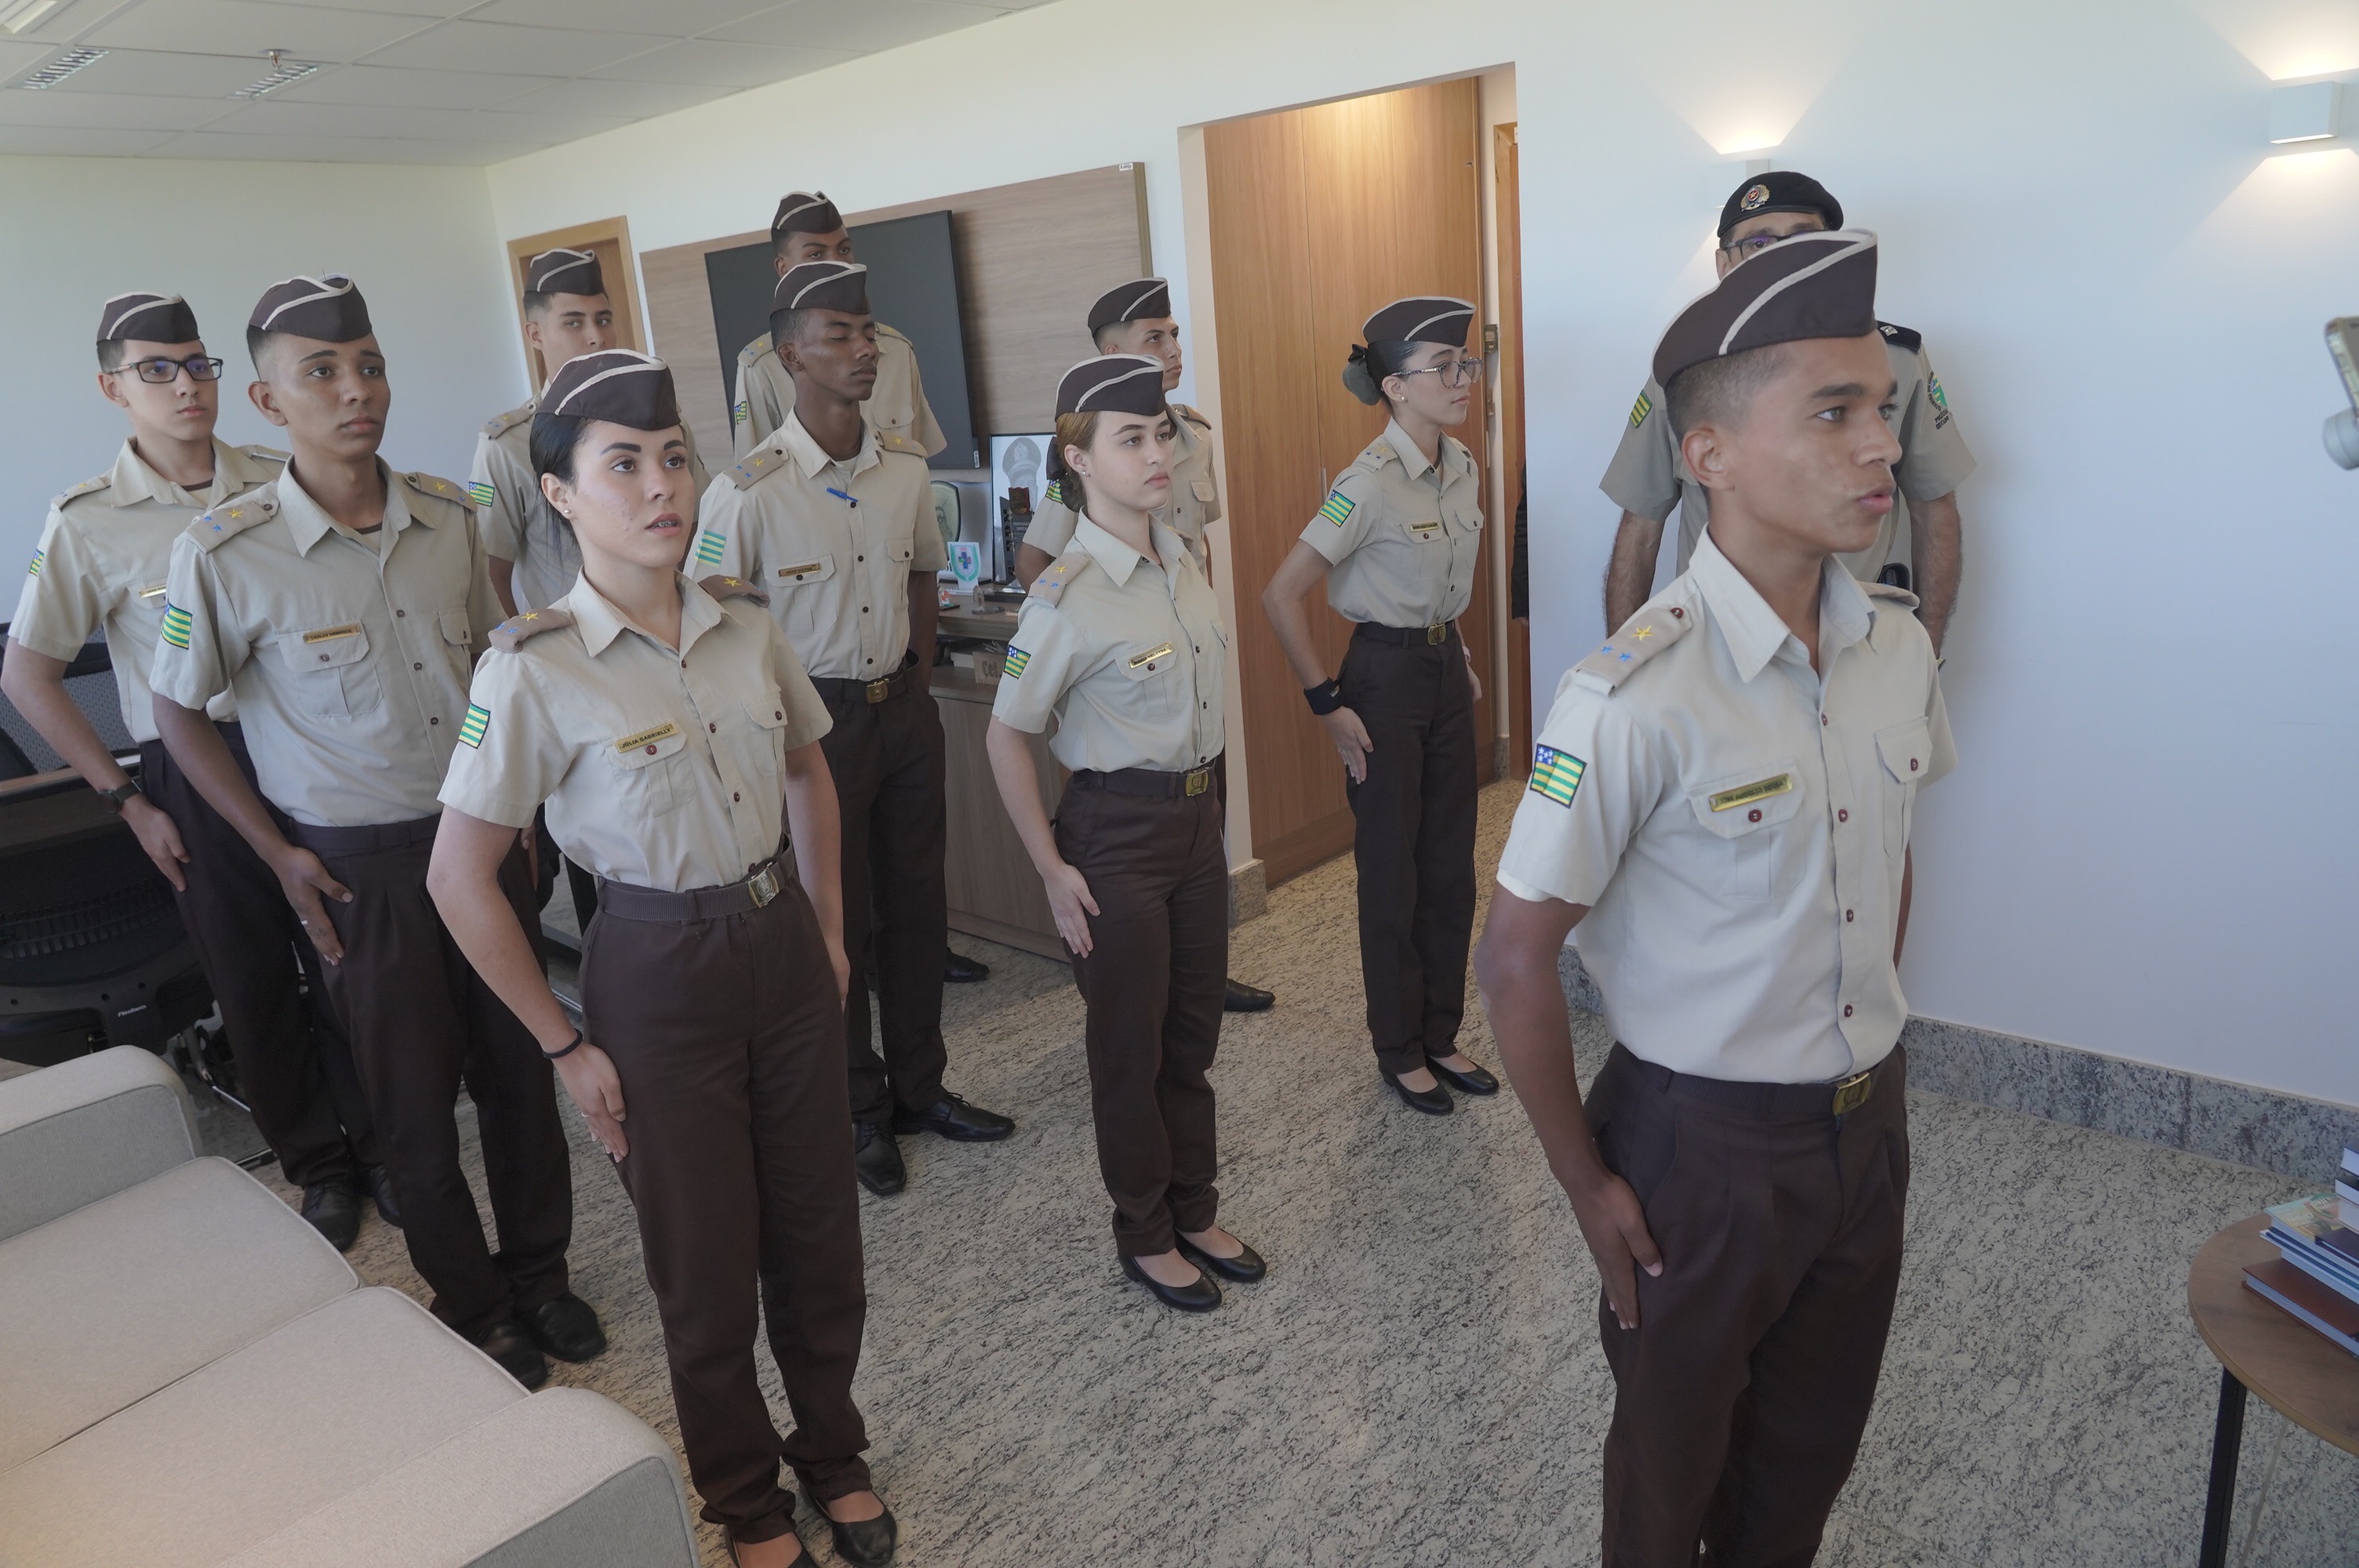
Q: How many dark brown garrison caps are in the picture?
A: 10